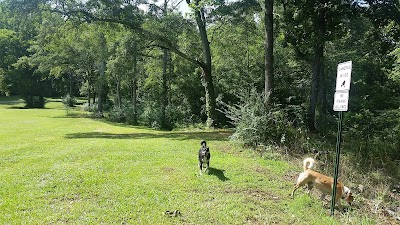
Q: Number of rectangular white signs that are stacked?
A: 2